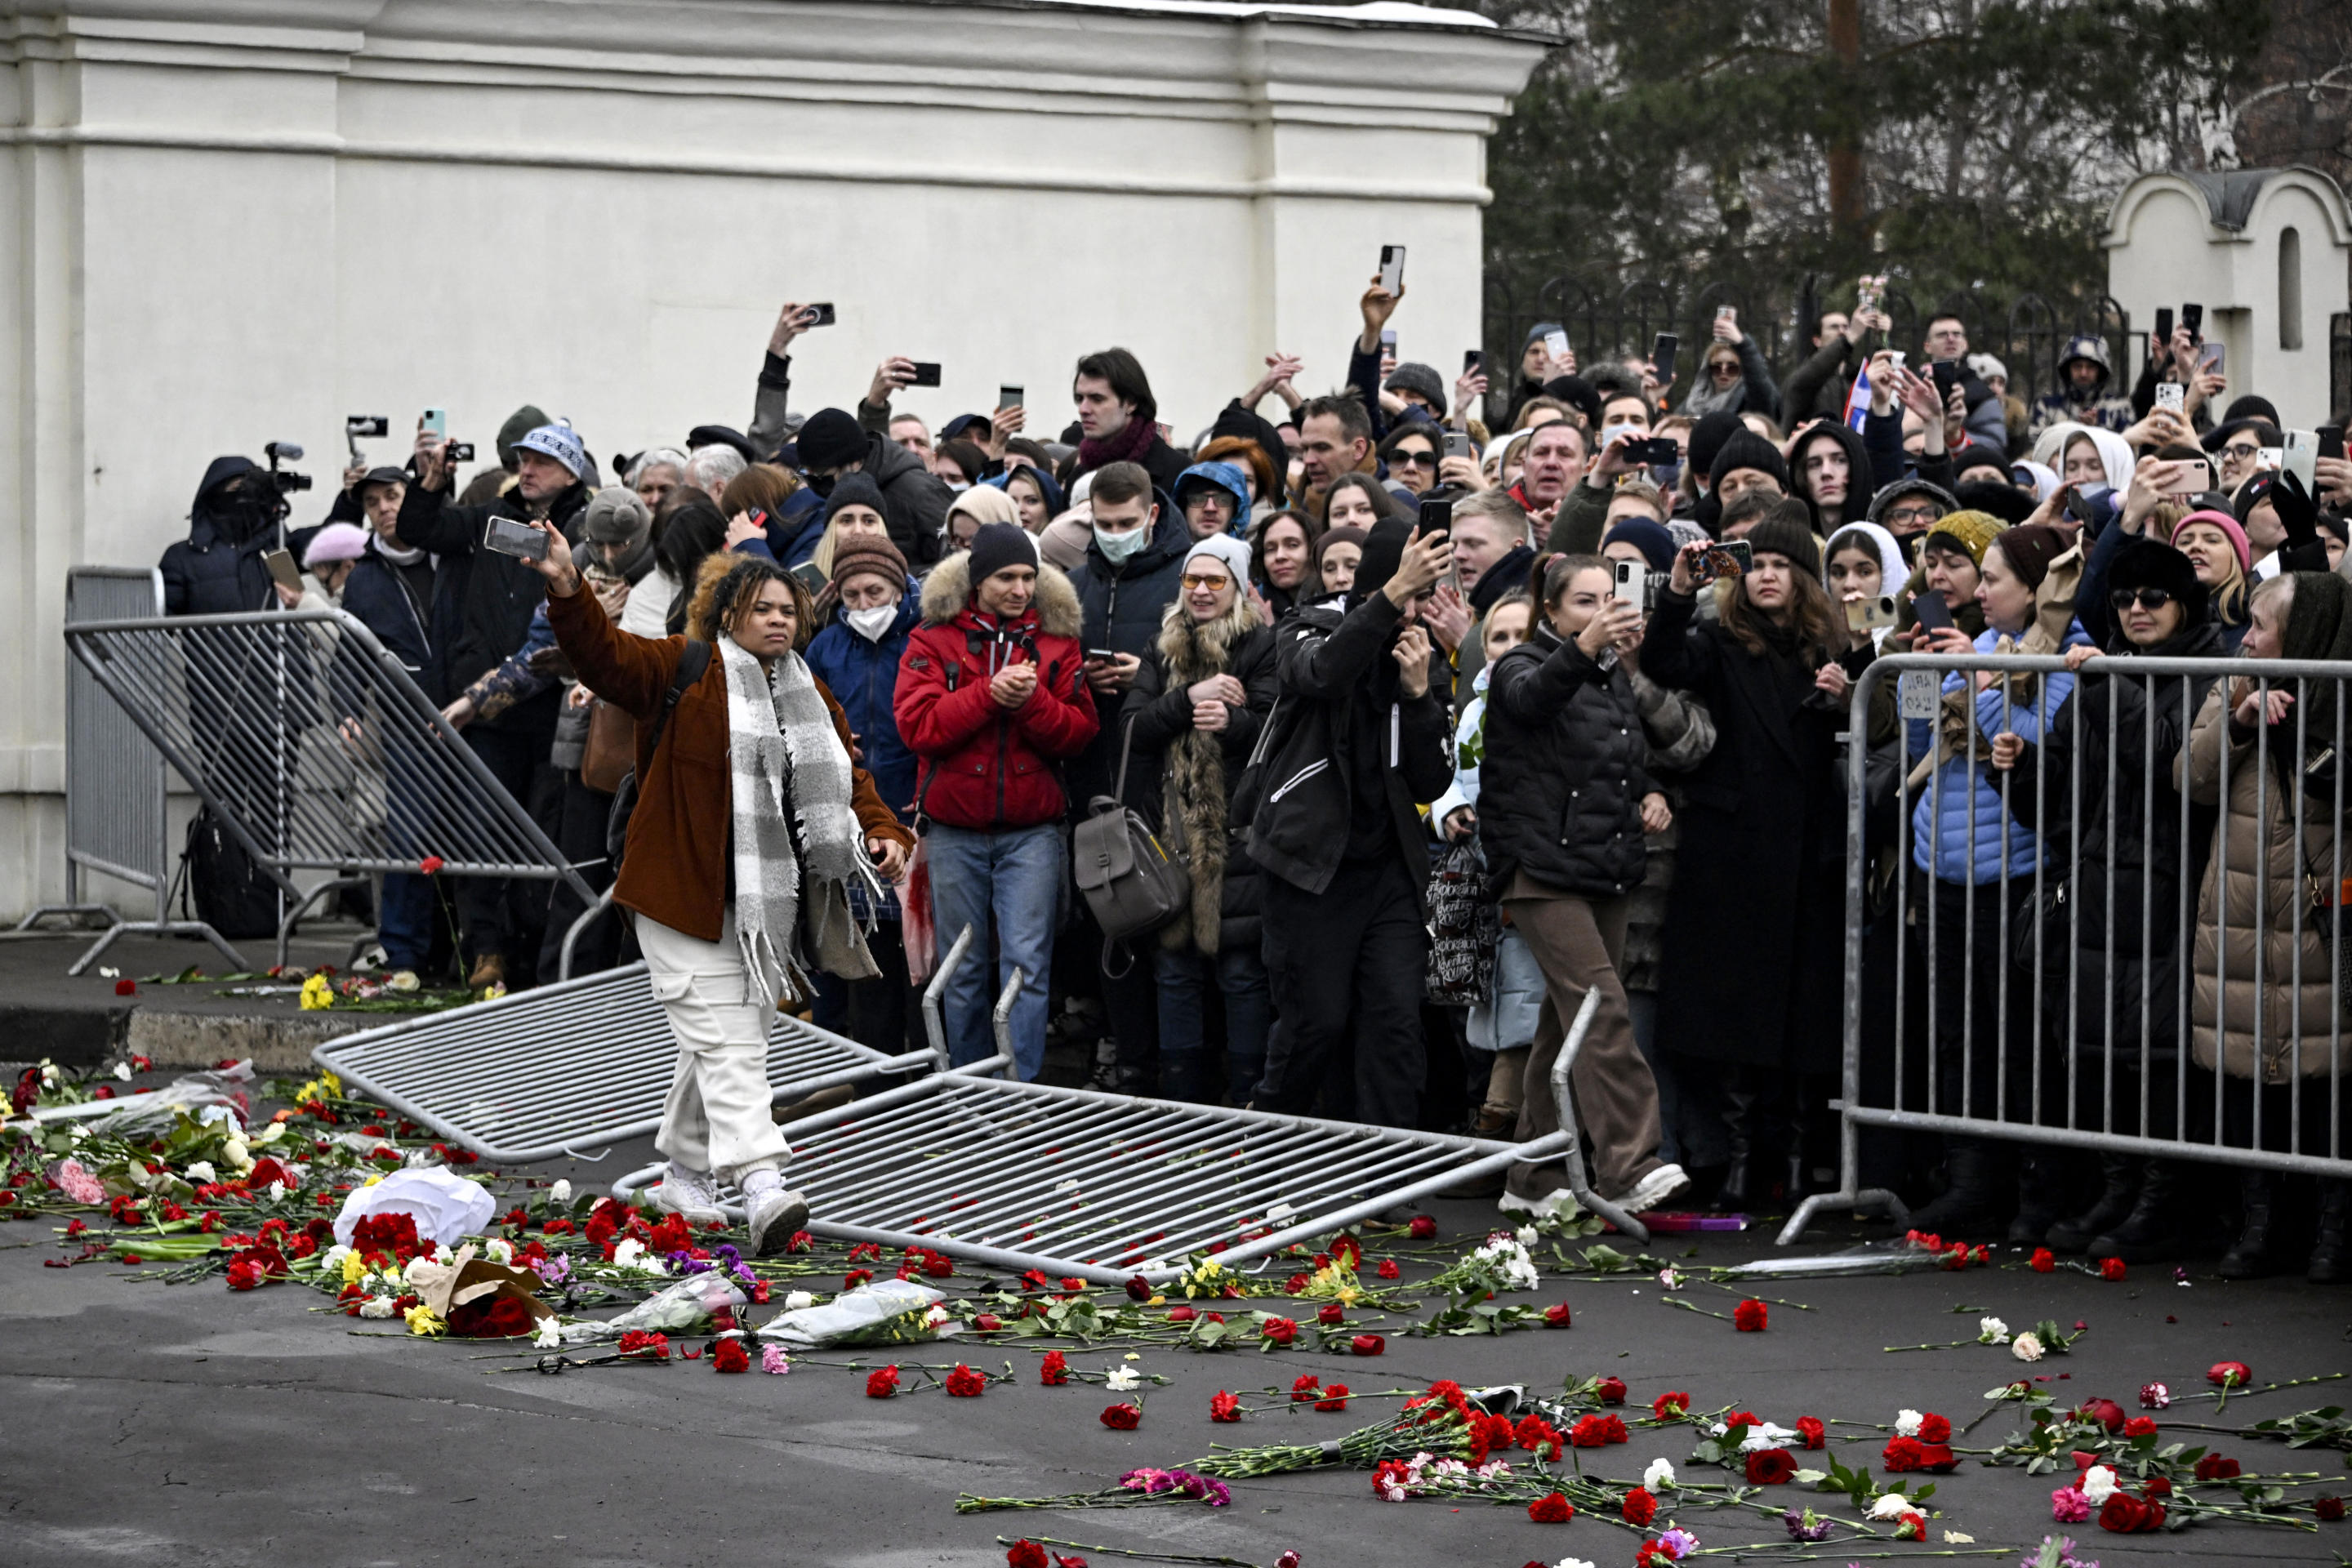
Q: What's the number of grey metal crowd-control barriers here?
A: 5